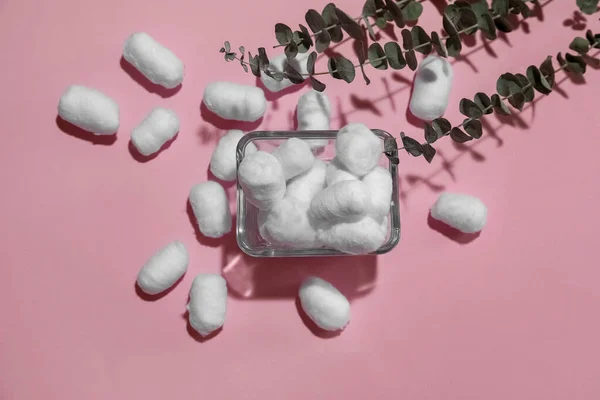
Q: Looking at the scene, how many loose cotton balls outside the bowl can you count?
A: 13